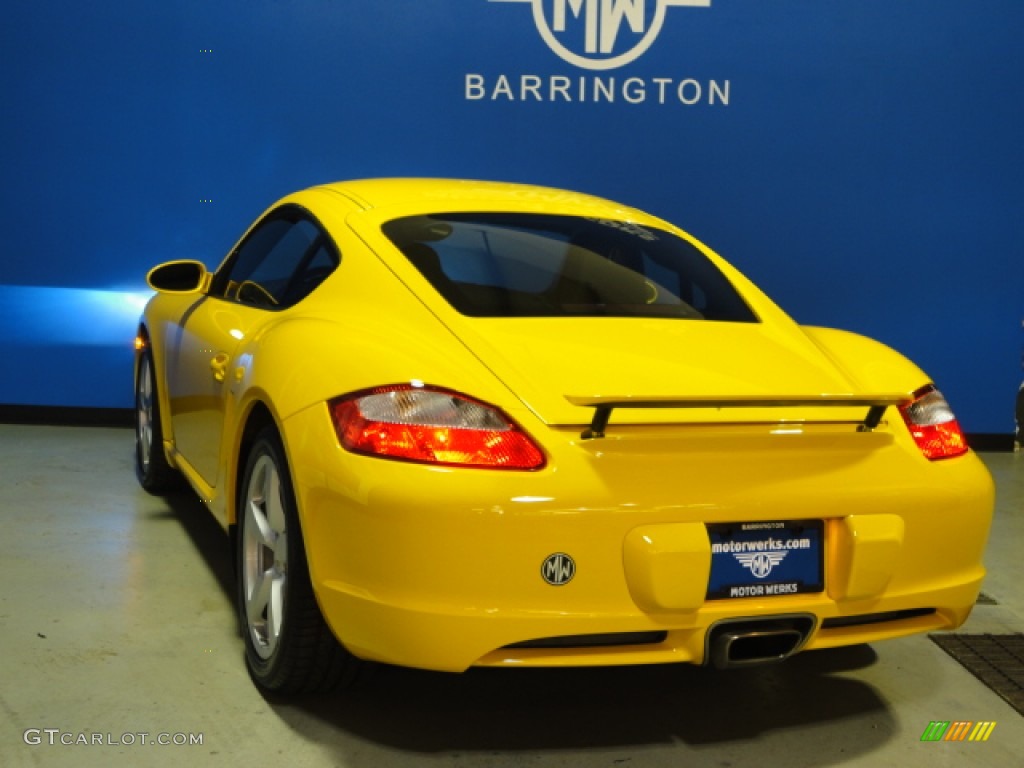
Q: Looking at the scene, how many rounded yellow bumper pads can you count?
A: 2